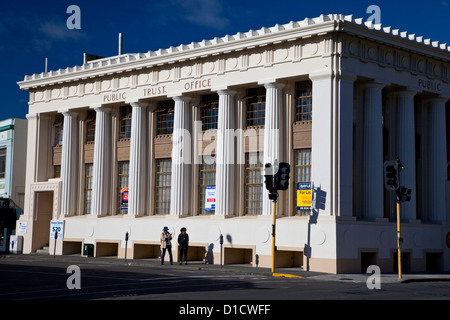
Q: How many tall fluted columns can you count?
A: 9